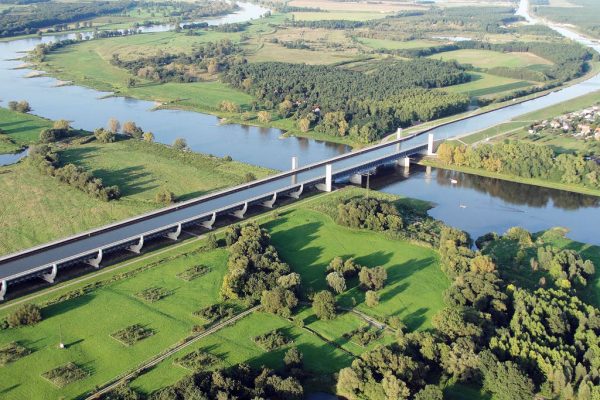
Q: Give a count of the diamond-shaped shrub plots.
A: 9